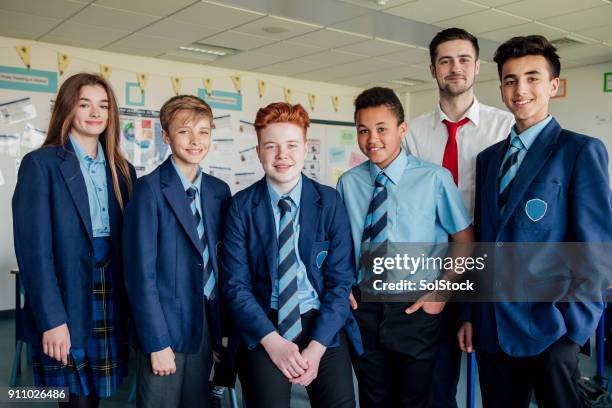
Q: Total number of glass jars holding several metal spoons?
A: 0